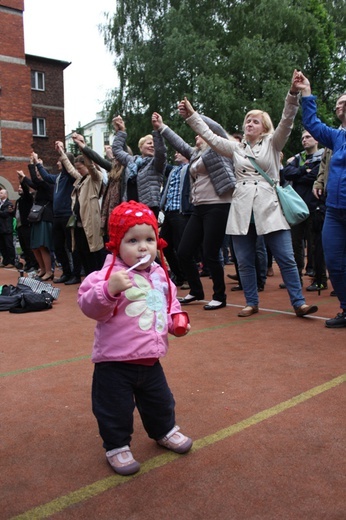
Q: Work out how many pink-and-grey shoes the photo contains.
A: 2